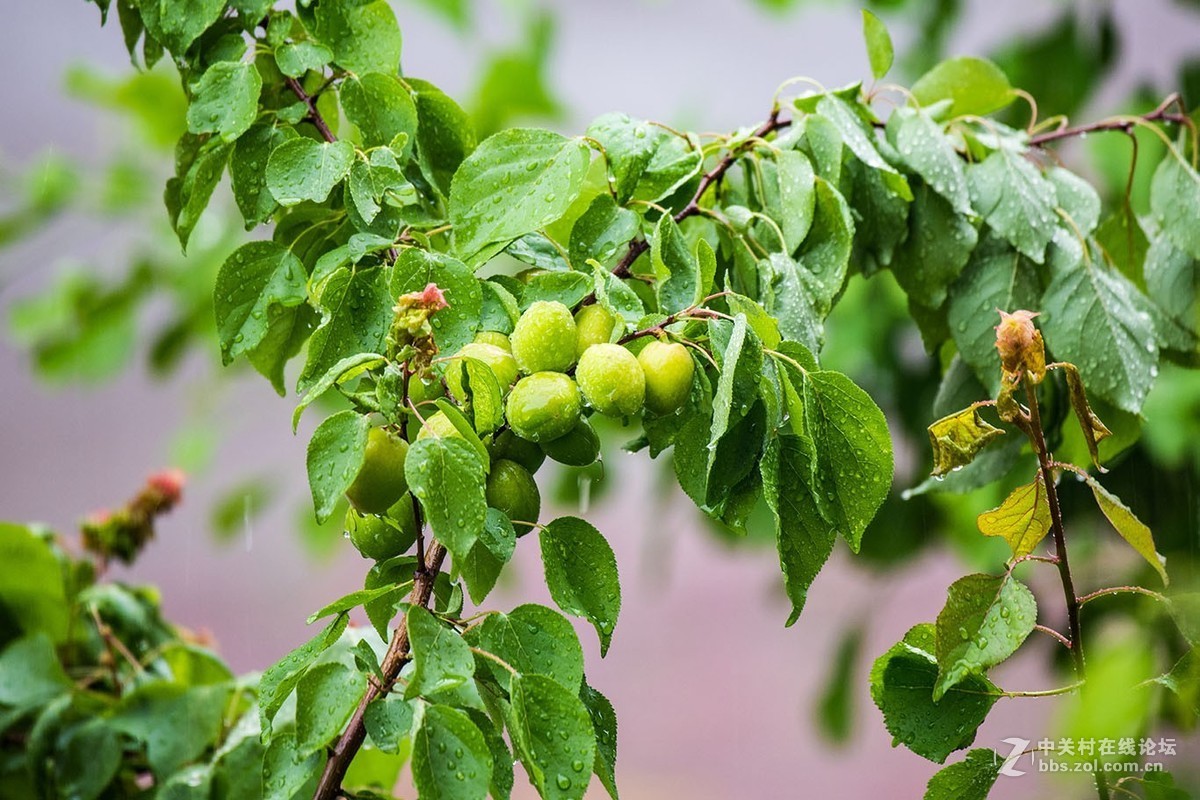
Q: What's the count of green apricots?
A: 13